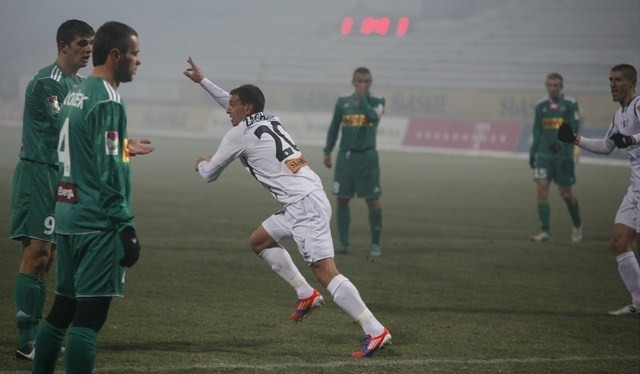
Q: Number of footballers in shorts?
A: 6